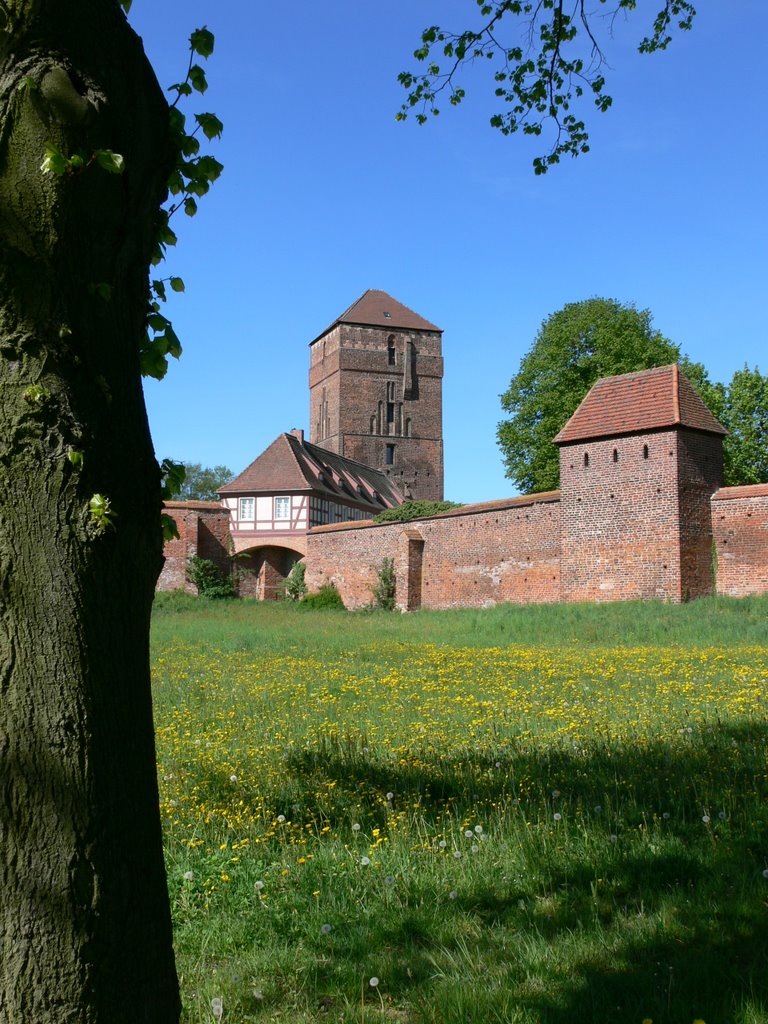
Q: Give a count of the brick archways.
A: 1